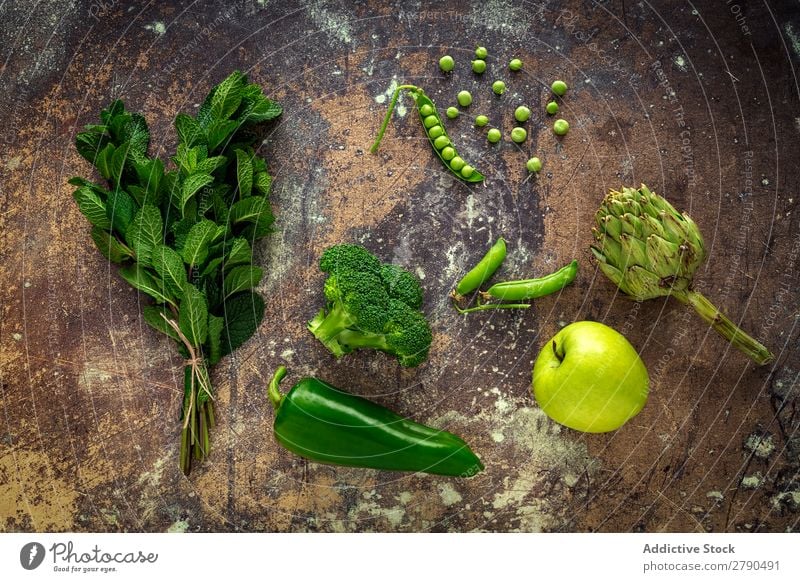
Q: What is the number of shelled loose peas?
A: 15